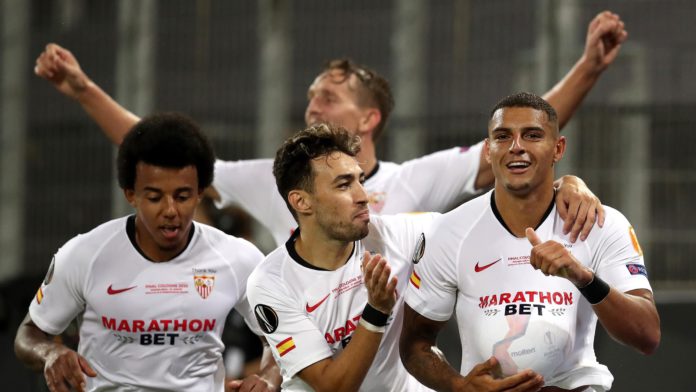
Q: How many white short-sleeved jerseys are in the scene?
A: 4